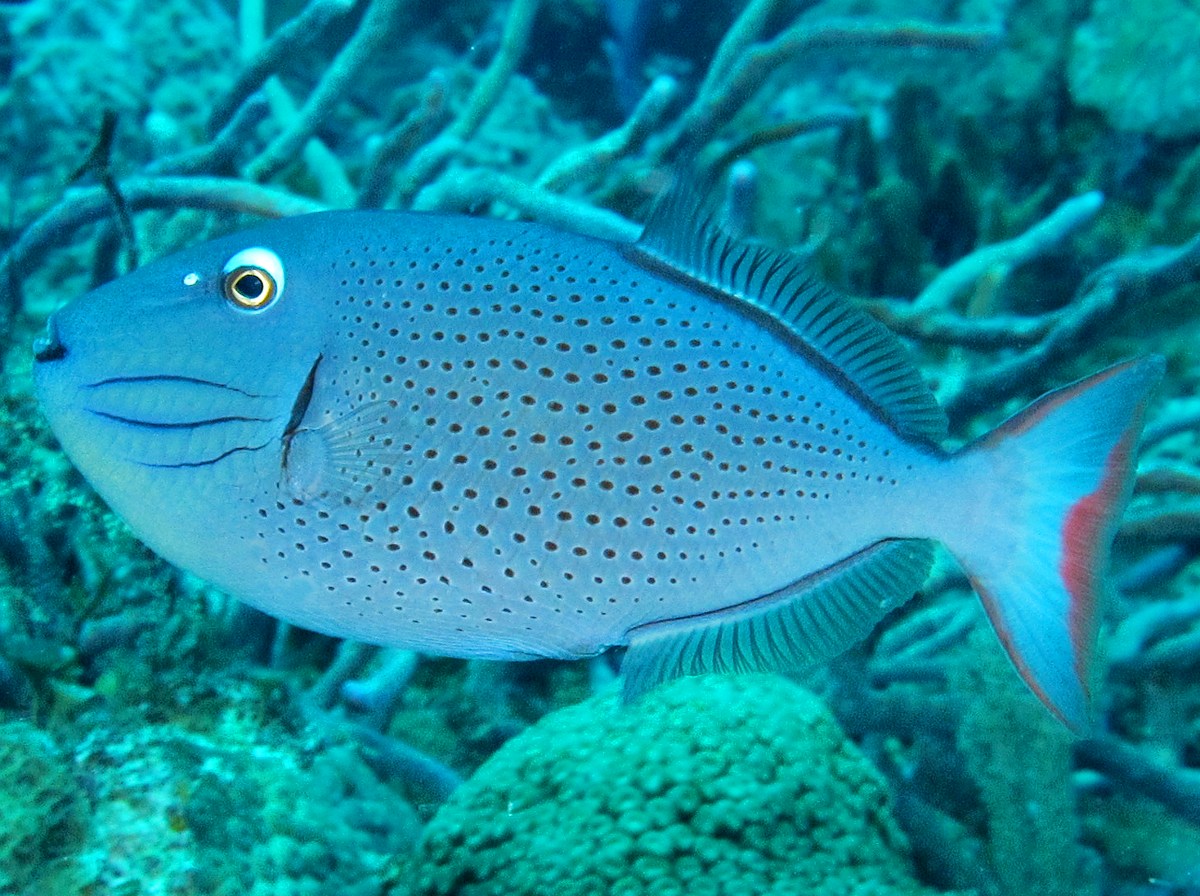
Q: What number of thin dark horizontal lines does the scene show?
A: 3